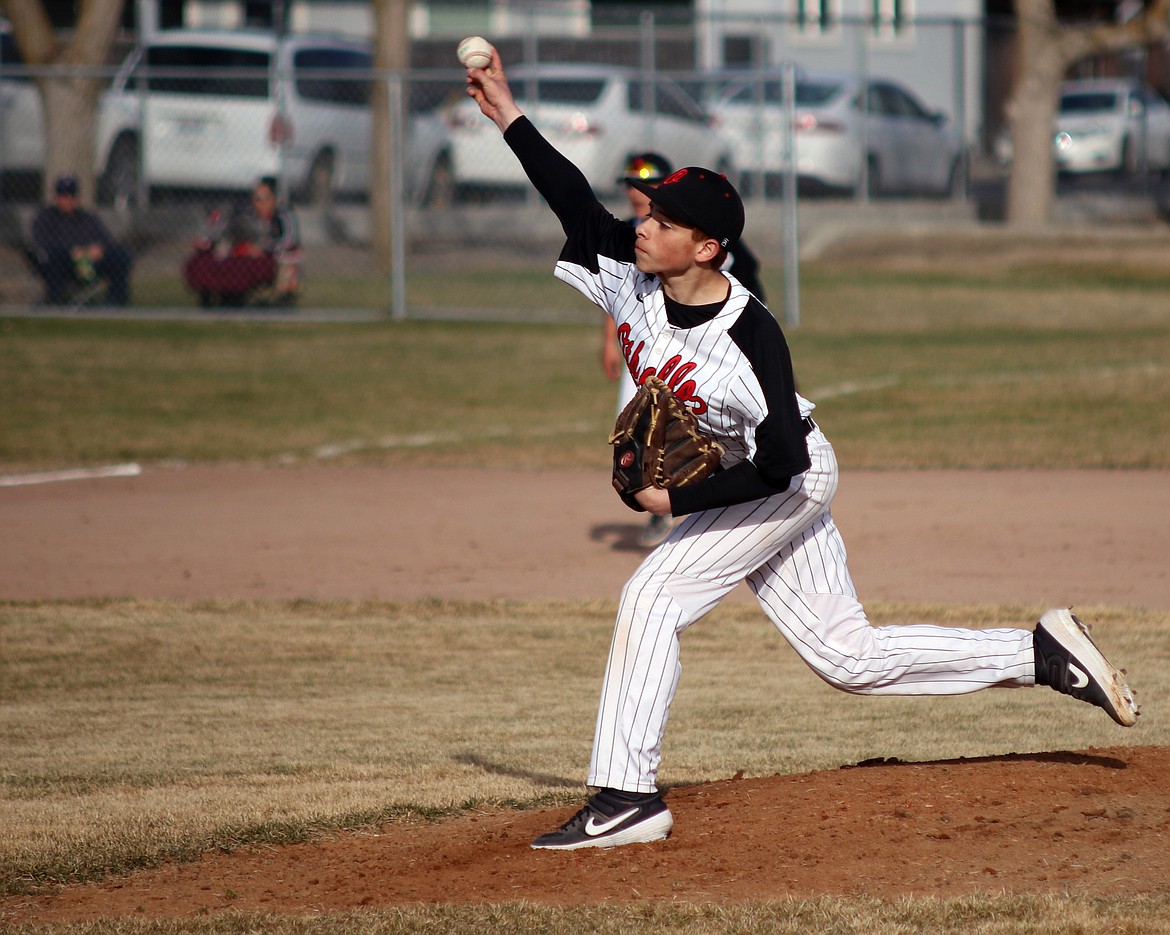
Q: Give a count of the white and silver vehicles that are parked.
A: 5